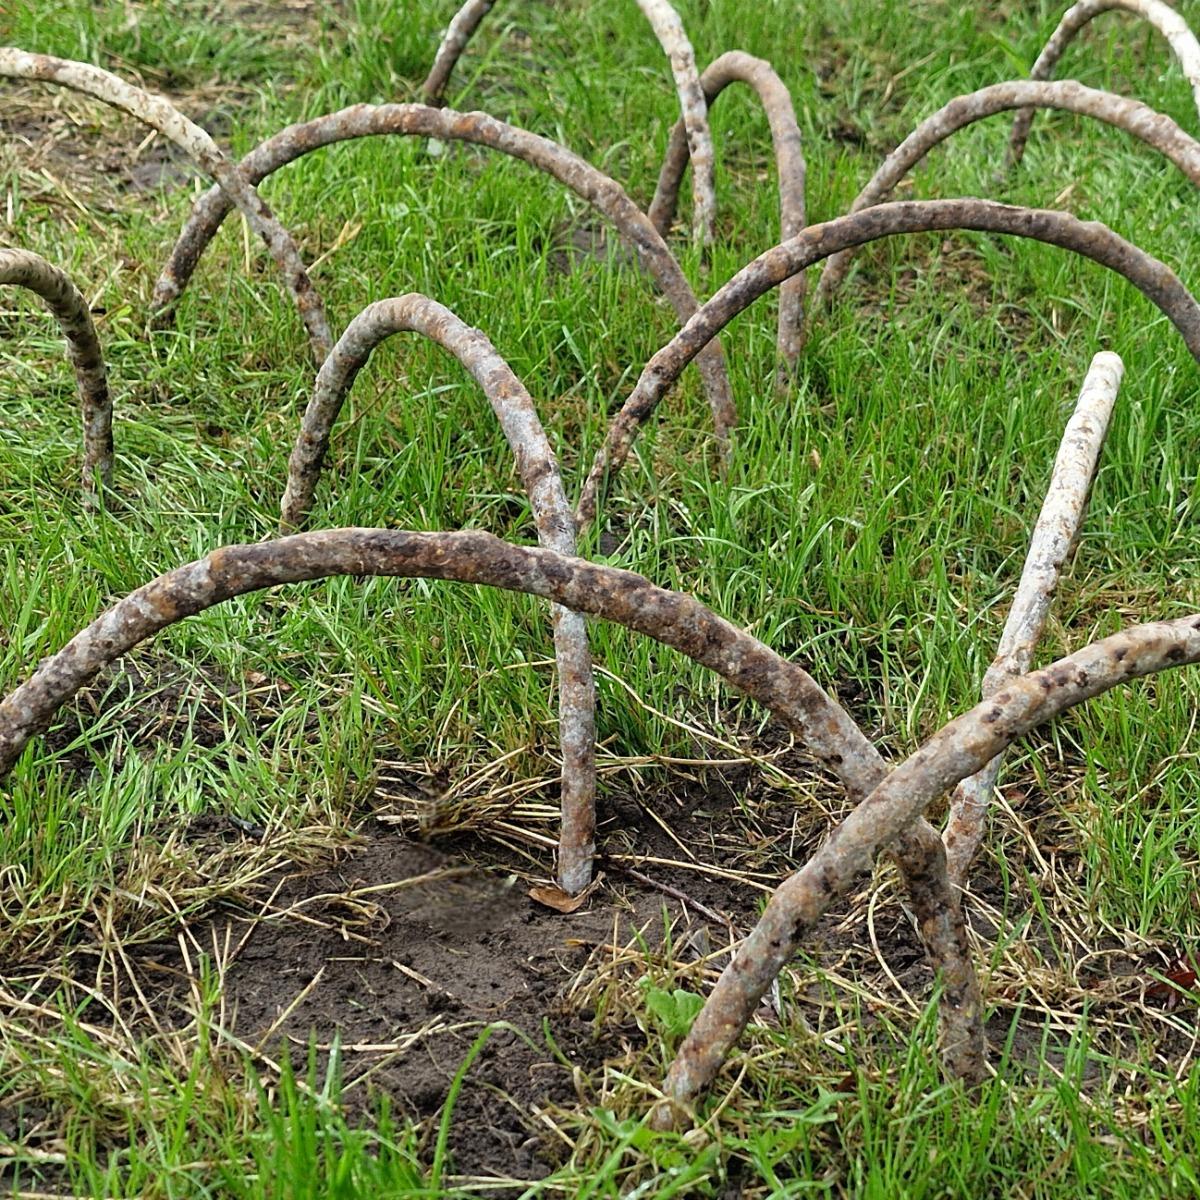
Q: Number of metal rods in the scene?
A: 12